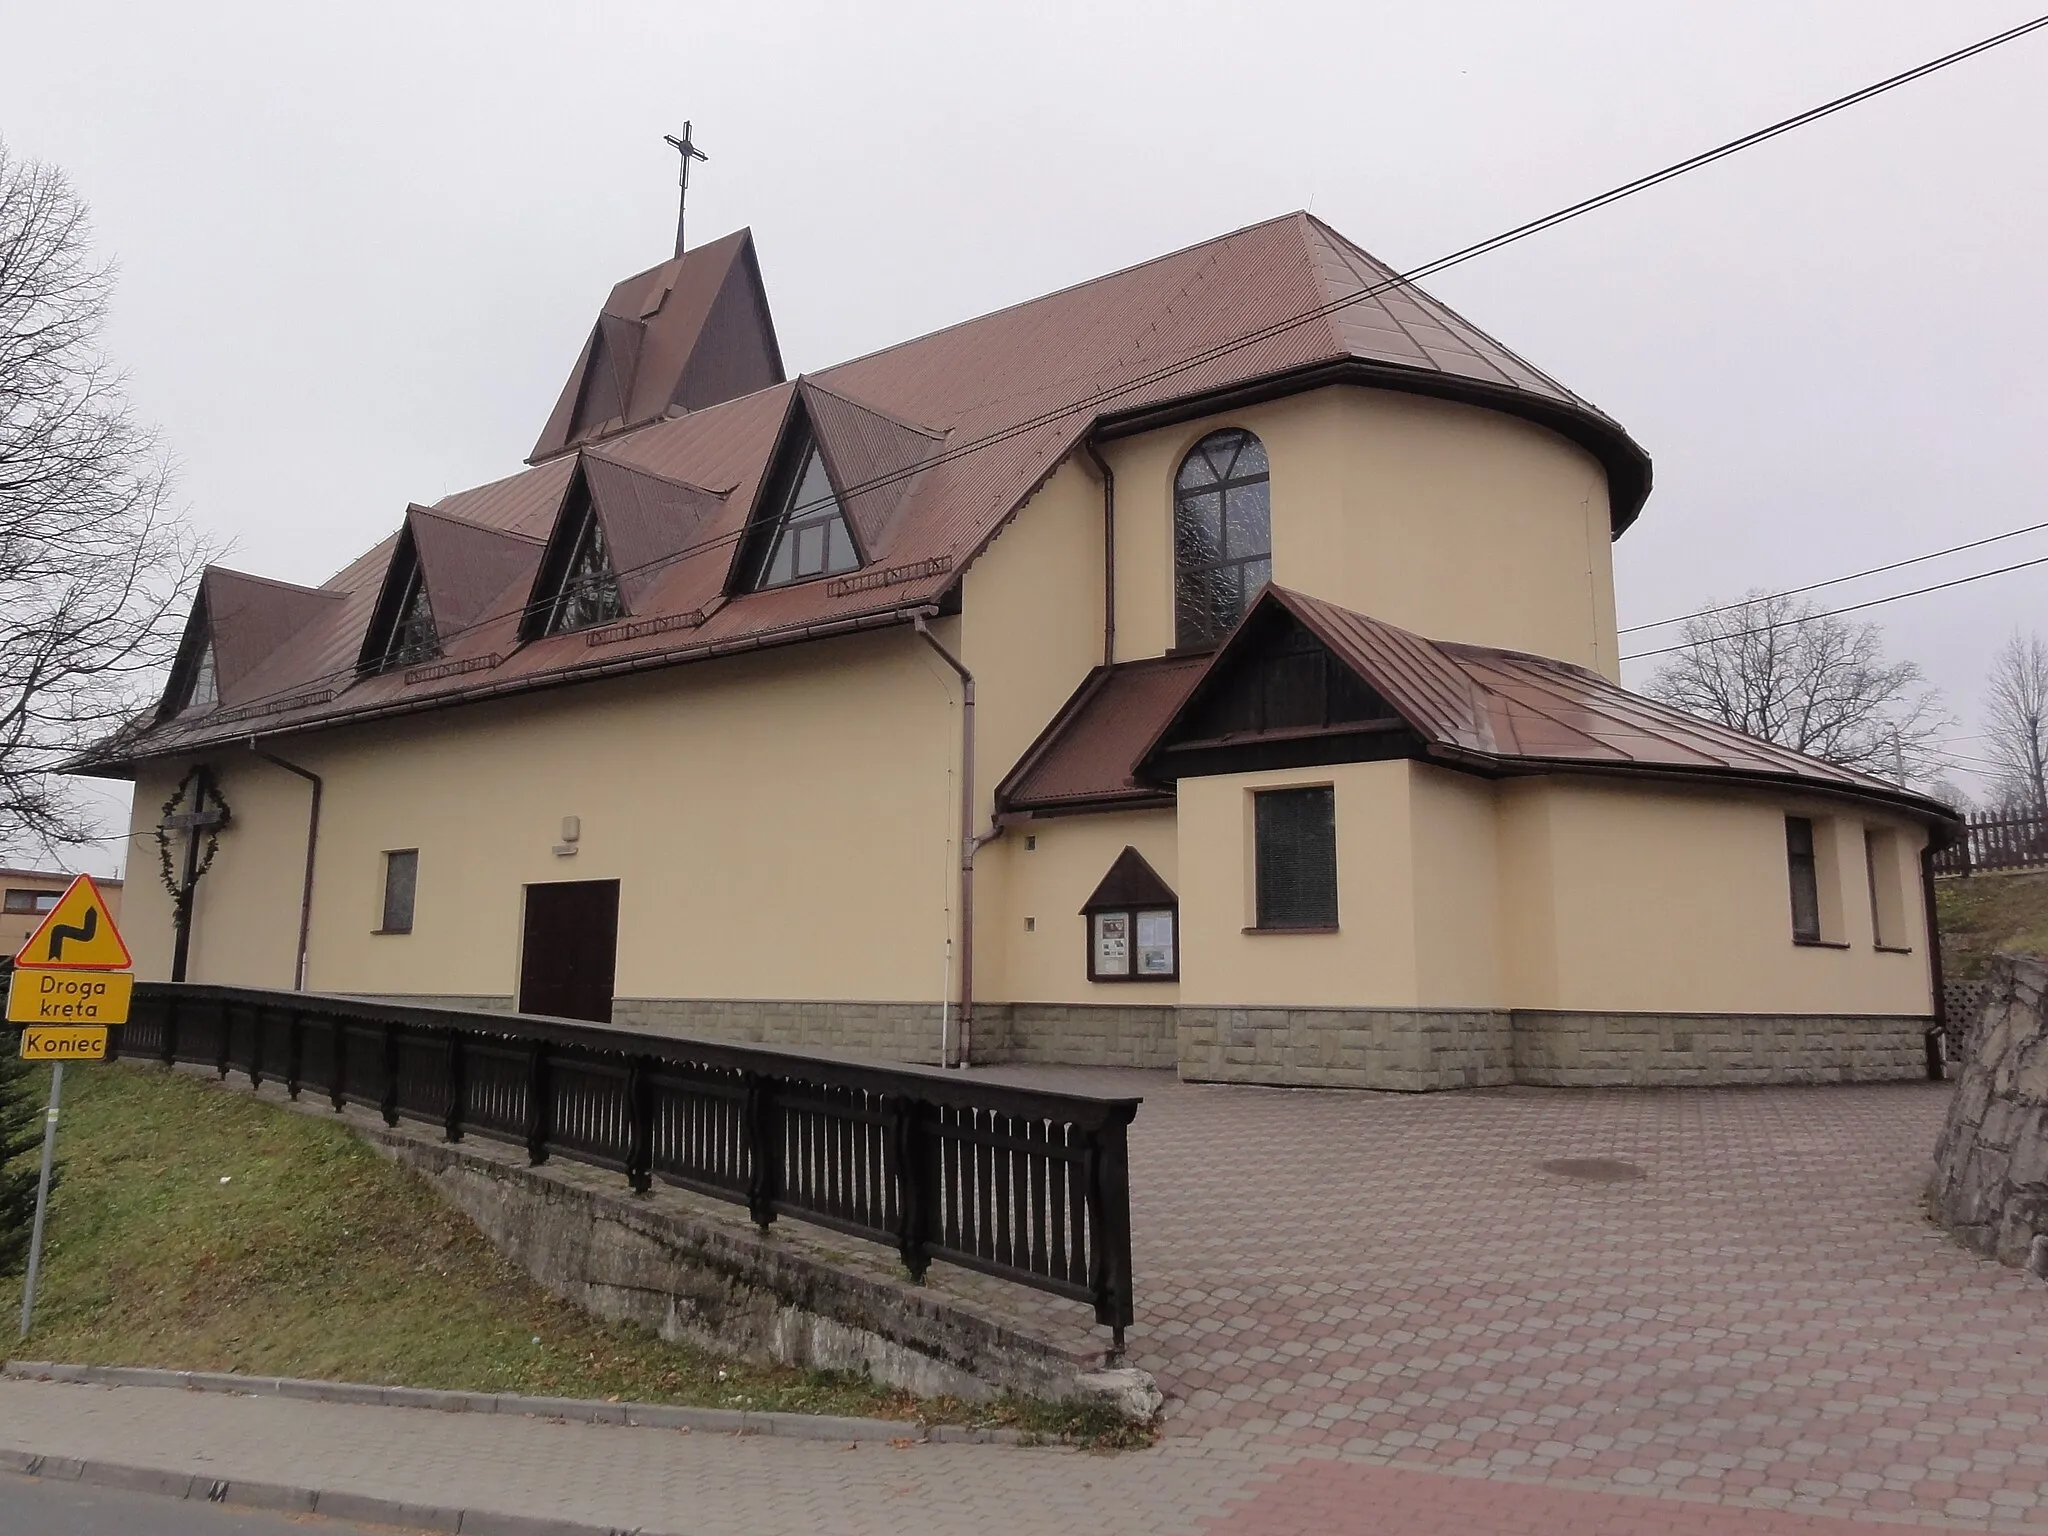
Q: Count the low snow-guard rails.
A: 4